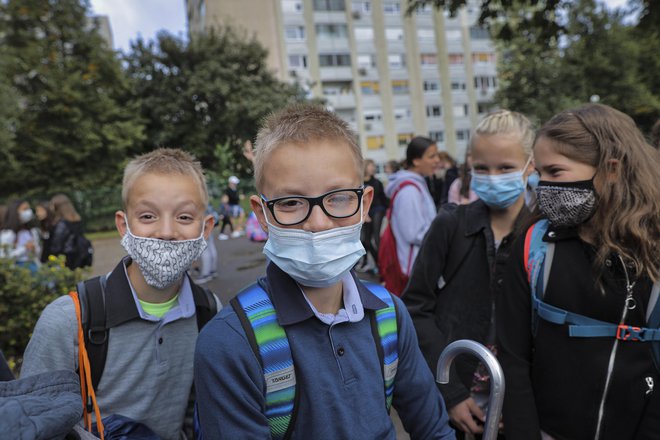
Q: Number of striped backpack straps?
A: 2